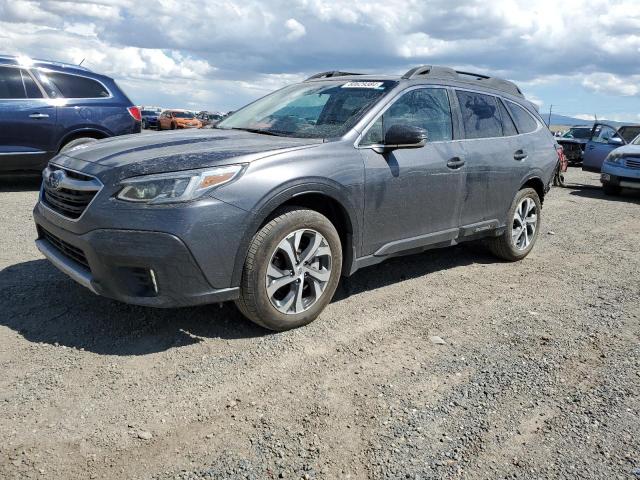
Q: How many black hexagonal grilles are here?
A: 1